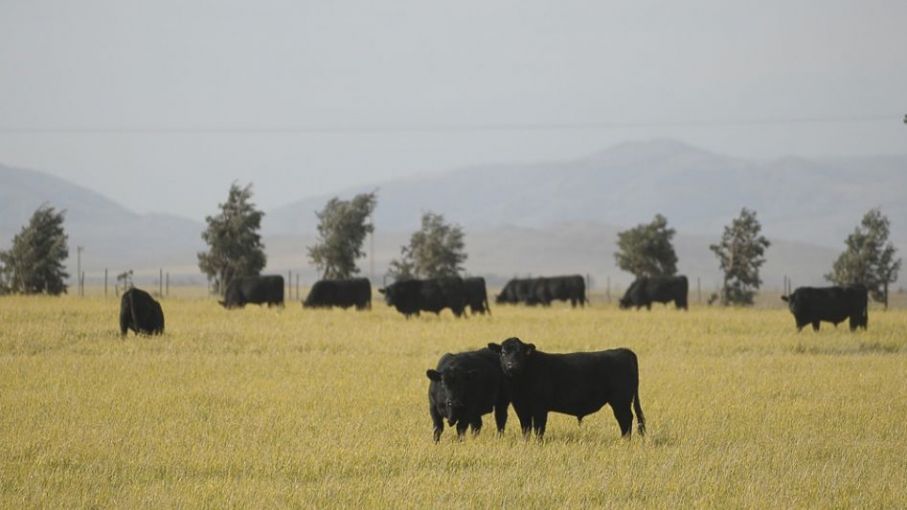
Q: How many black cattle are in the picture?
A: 11